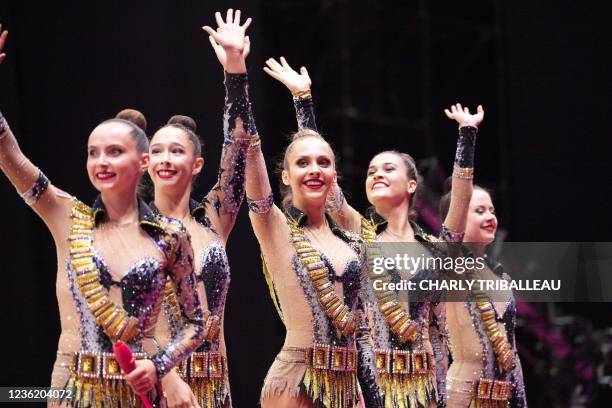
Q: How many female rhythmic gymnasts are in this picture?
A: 5